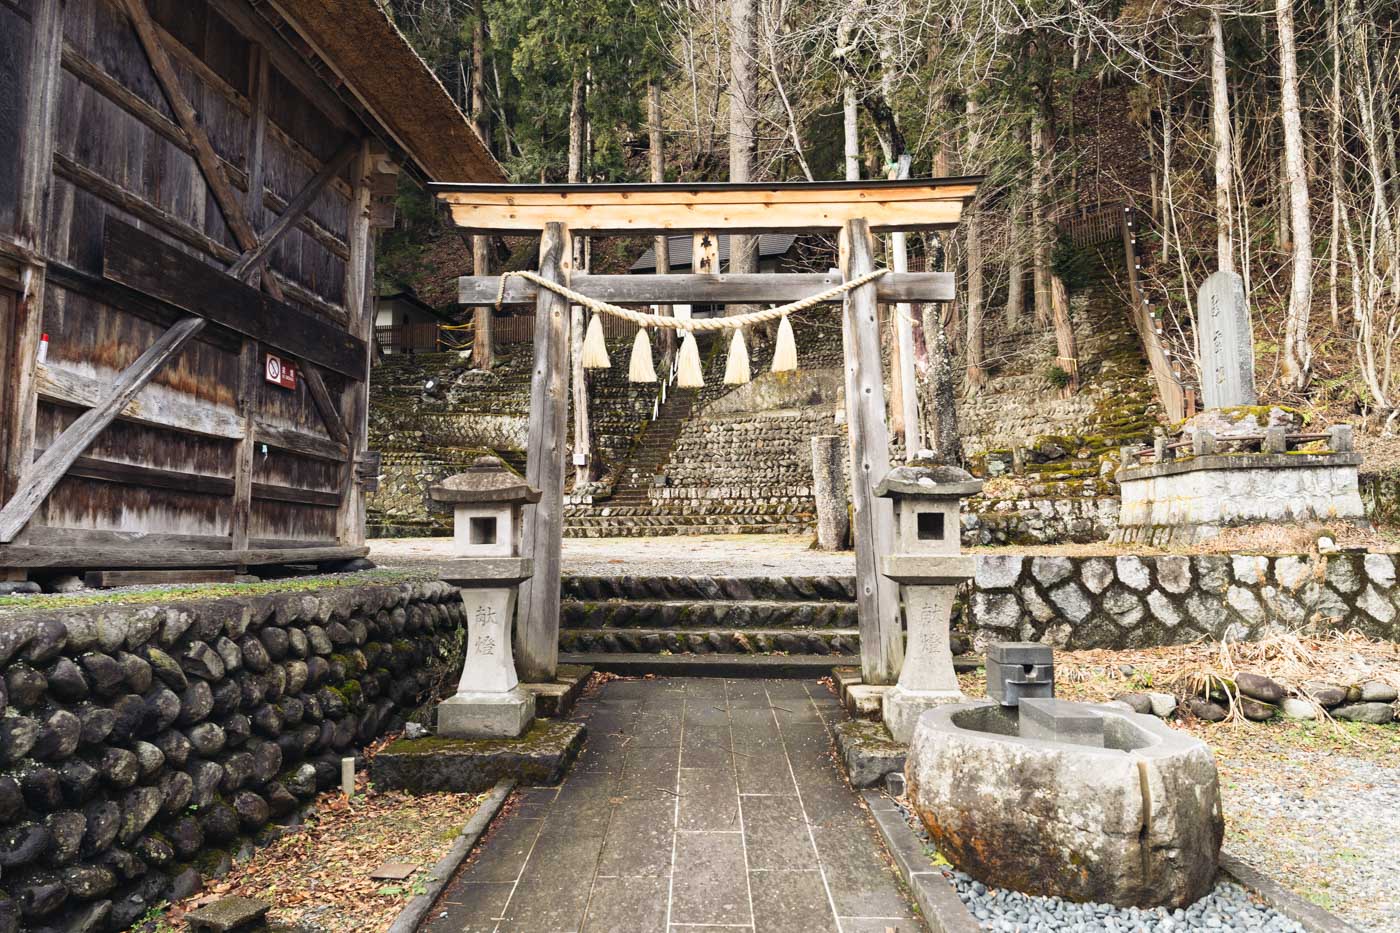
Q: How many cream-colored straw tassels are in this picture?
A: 5